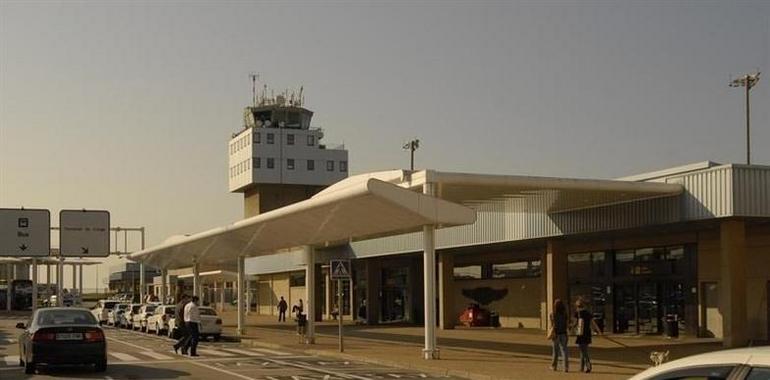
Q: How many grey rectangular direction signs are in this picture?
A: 2